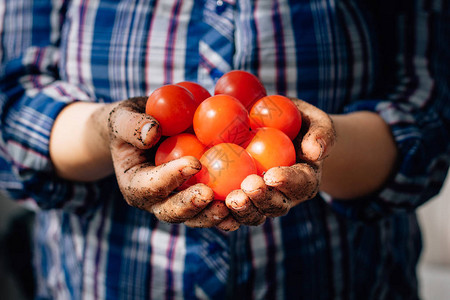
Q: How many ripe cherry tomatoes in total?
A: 8